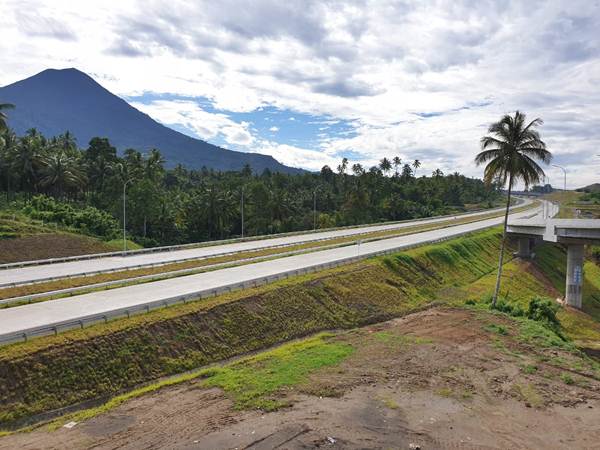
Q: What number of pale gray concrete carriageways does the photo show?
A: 2